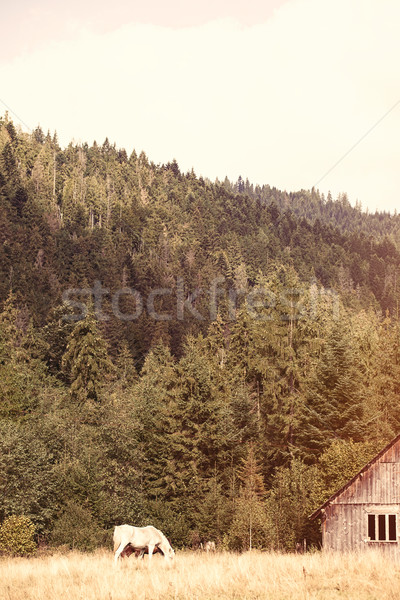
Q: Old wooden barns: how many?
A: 1